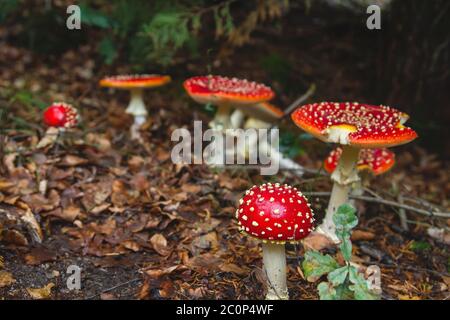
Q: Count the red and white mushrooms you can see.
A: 7